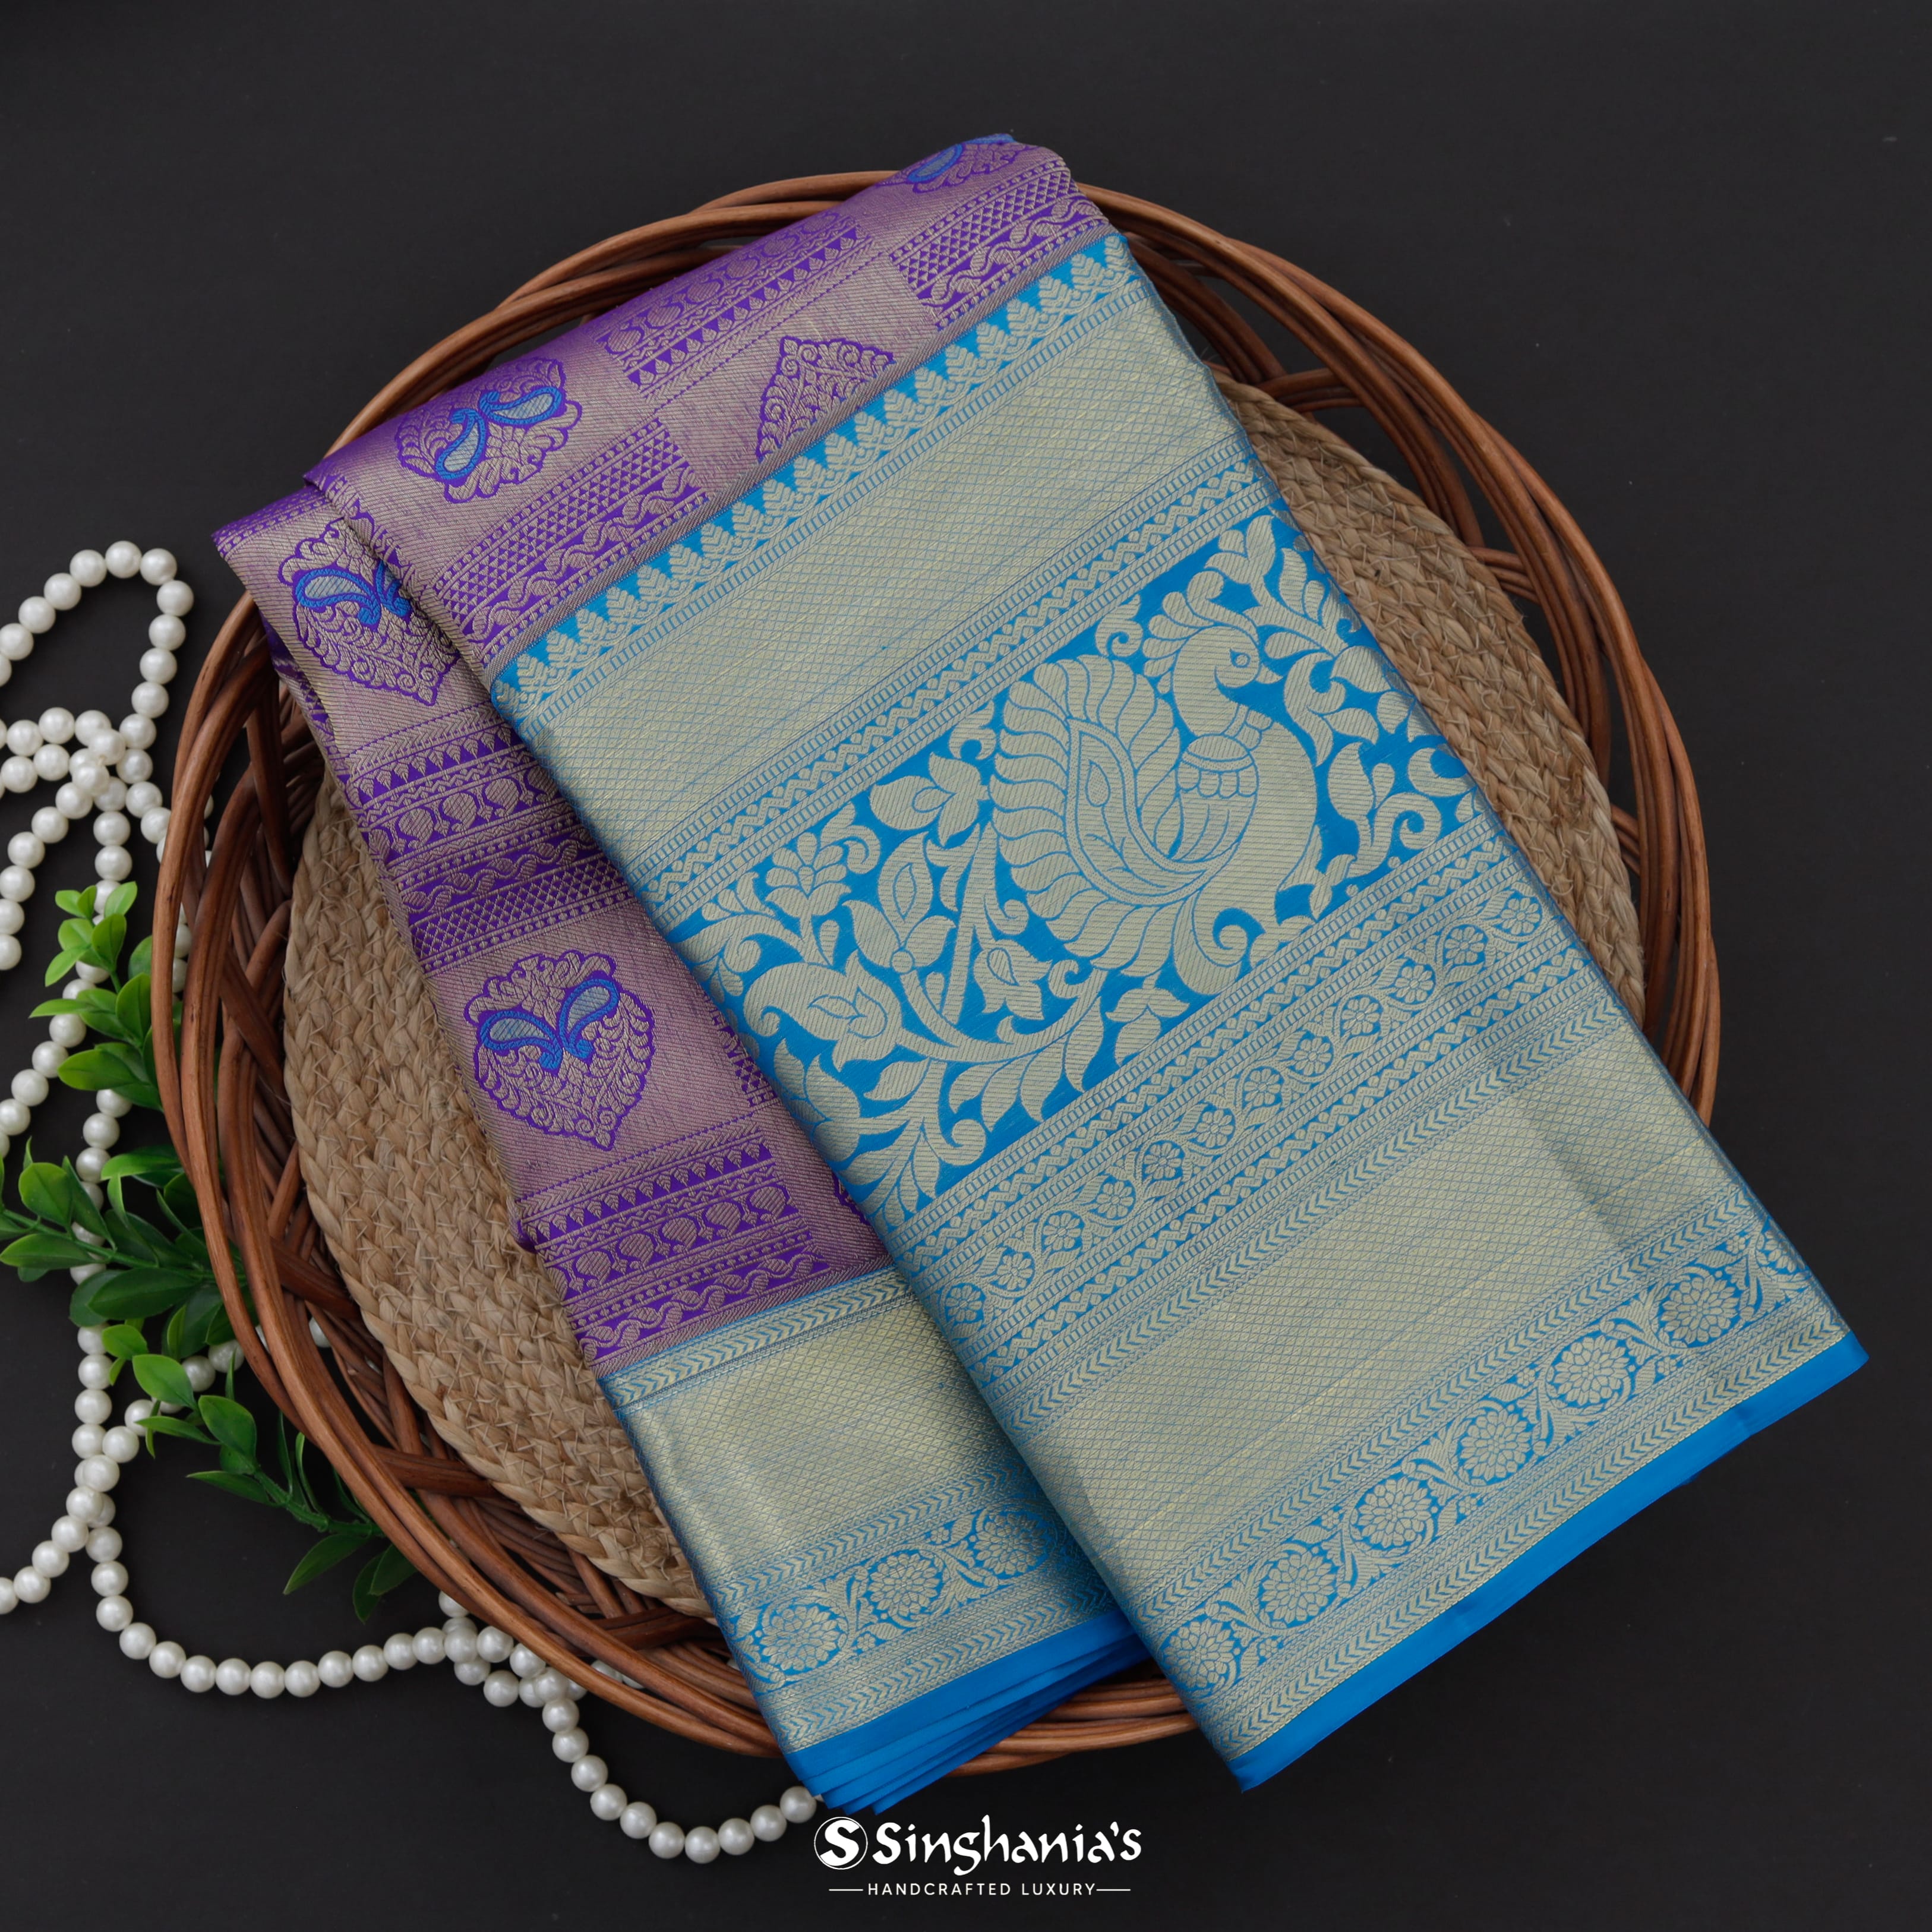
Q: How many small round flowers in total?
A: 12